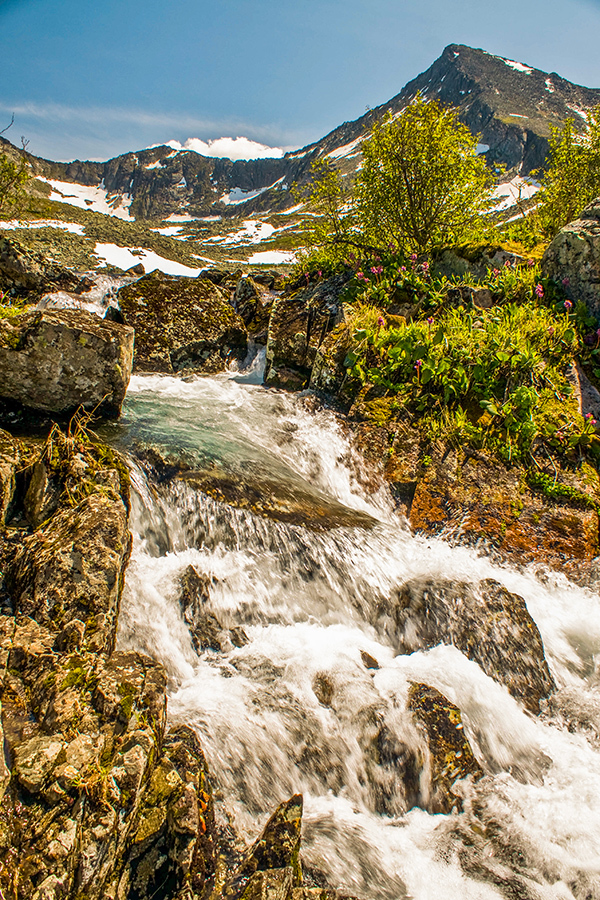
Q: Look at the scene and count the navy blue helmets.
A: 0